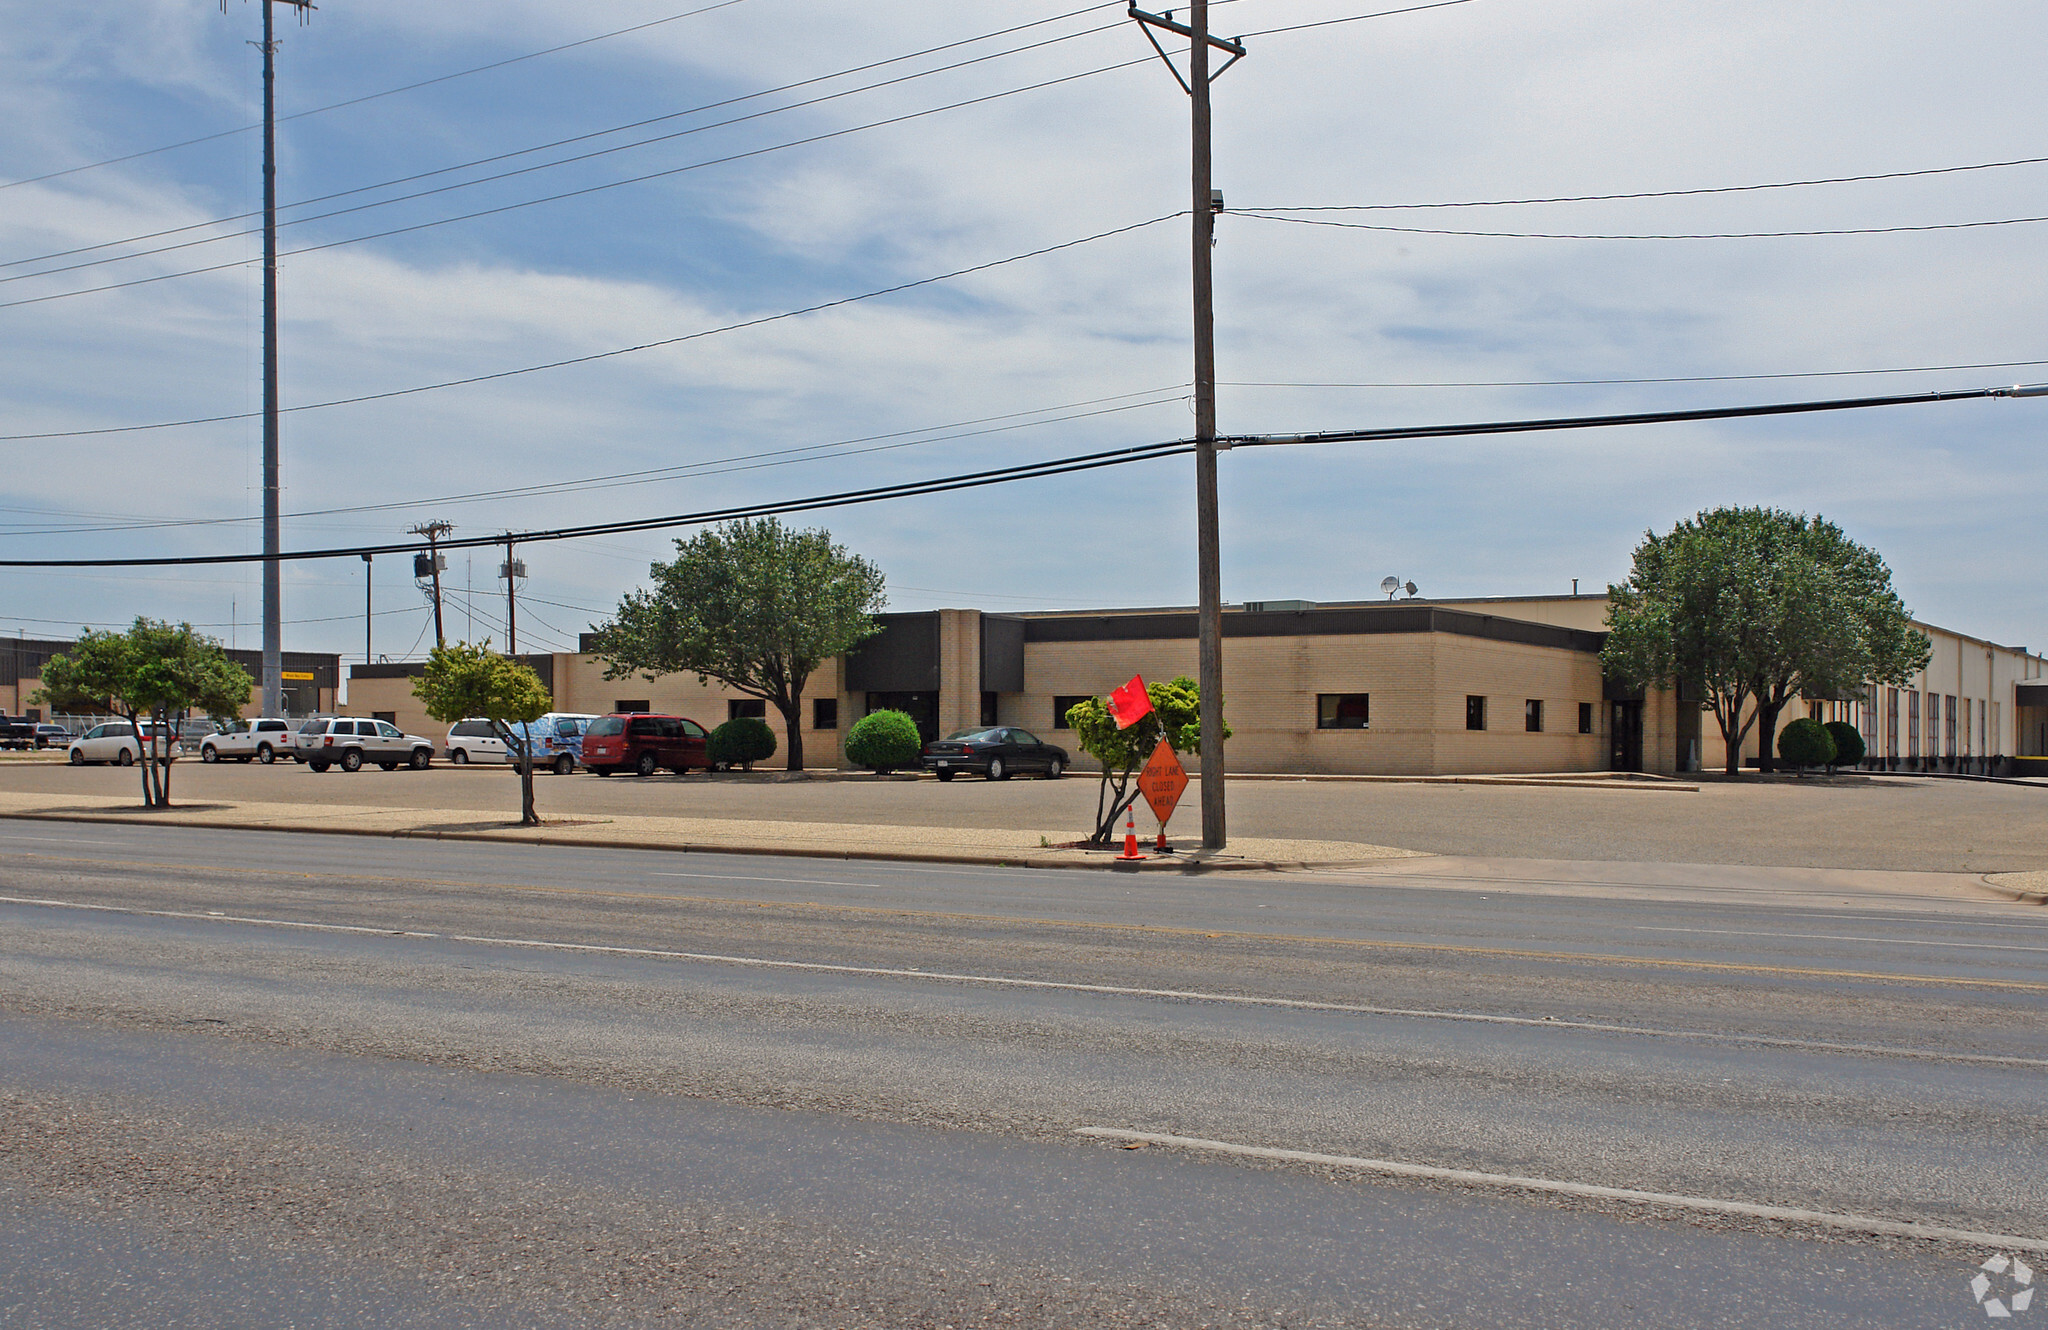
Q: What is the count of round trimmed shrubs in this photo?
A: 4